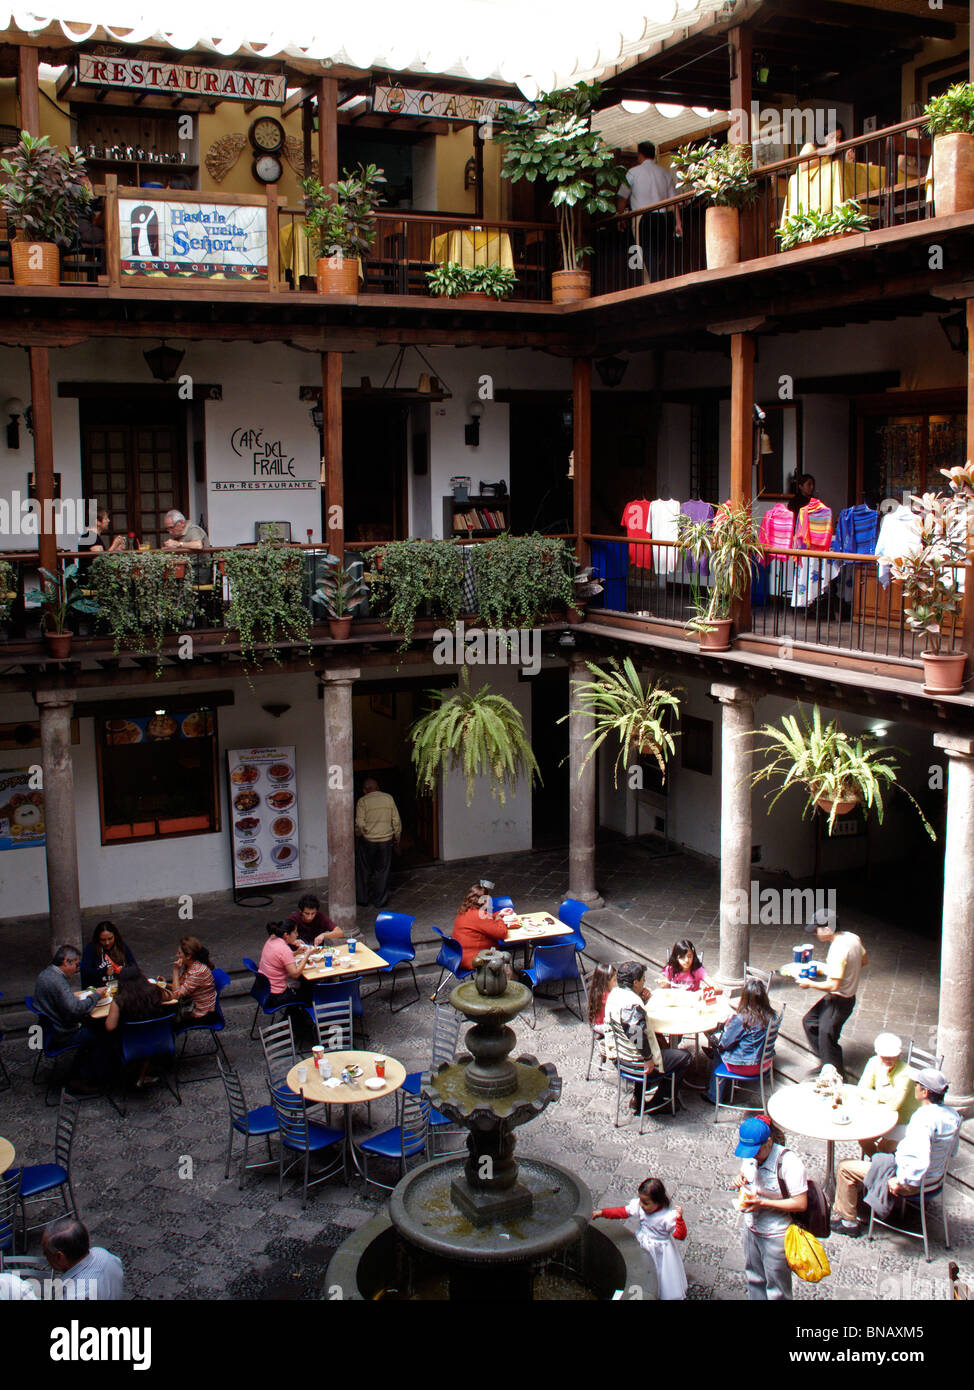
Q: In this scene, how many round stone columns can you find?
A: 5